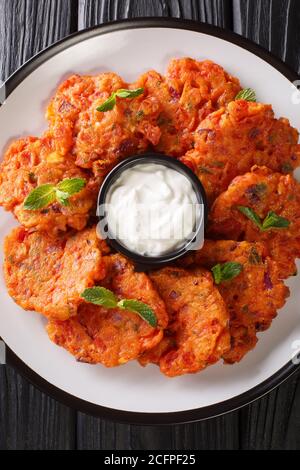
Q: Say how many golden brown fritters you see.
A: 9